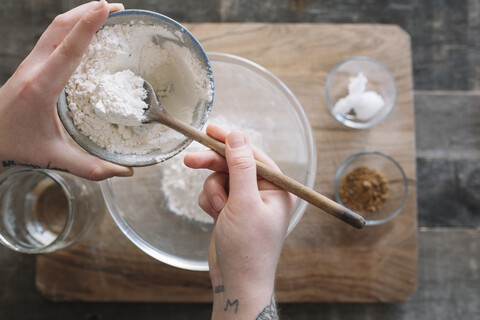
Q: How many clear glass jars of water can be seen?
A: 1